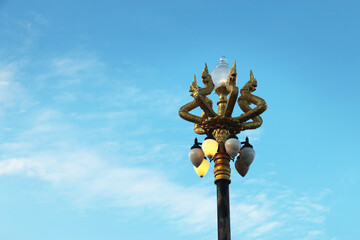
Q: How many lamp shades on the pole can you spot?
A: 7